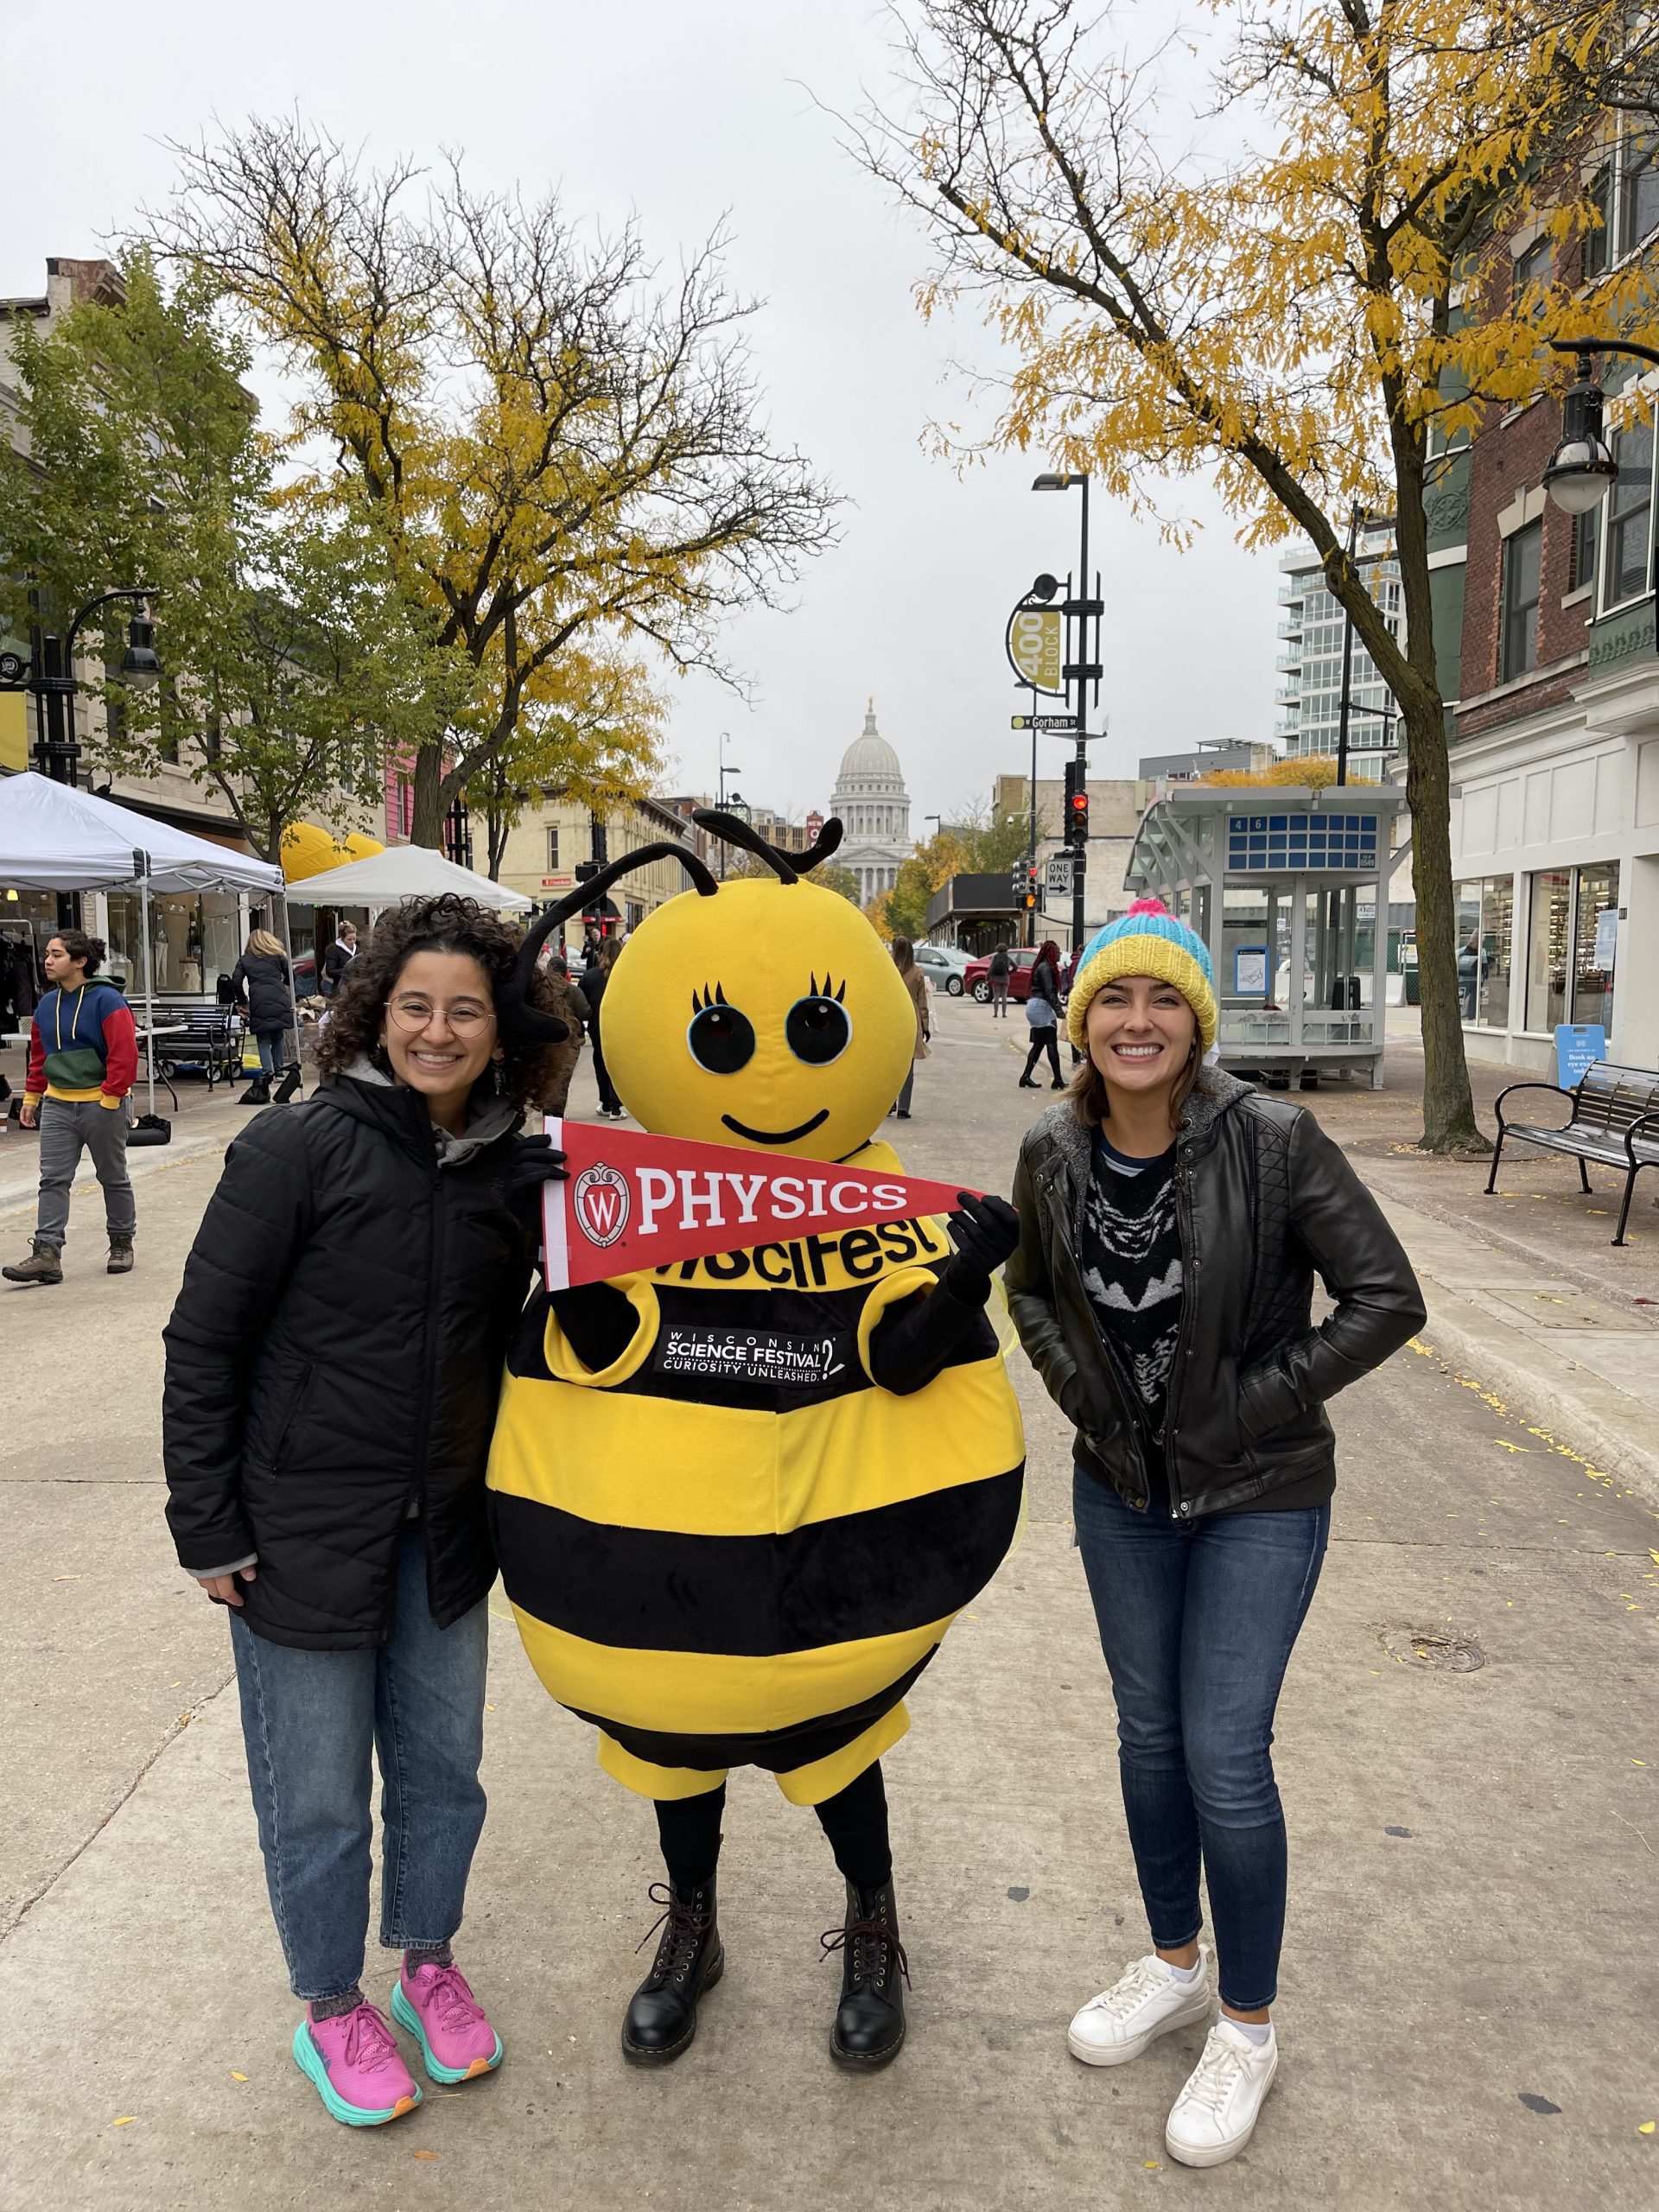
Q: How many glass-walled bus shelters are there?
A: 1